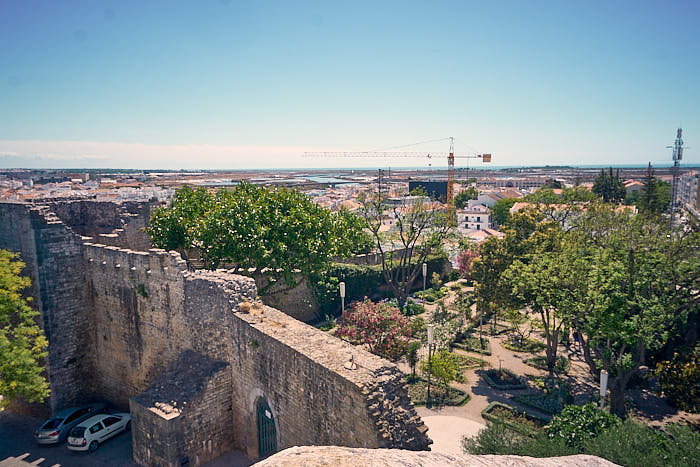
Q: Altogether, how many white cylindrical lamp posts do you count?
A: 4